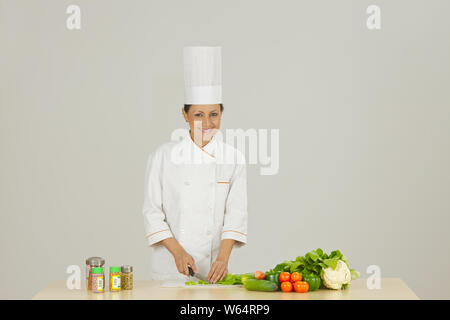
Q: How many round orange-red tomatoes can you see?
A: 4